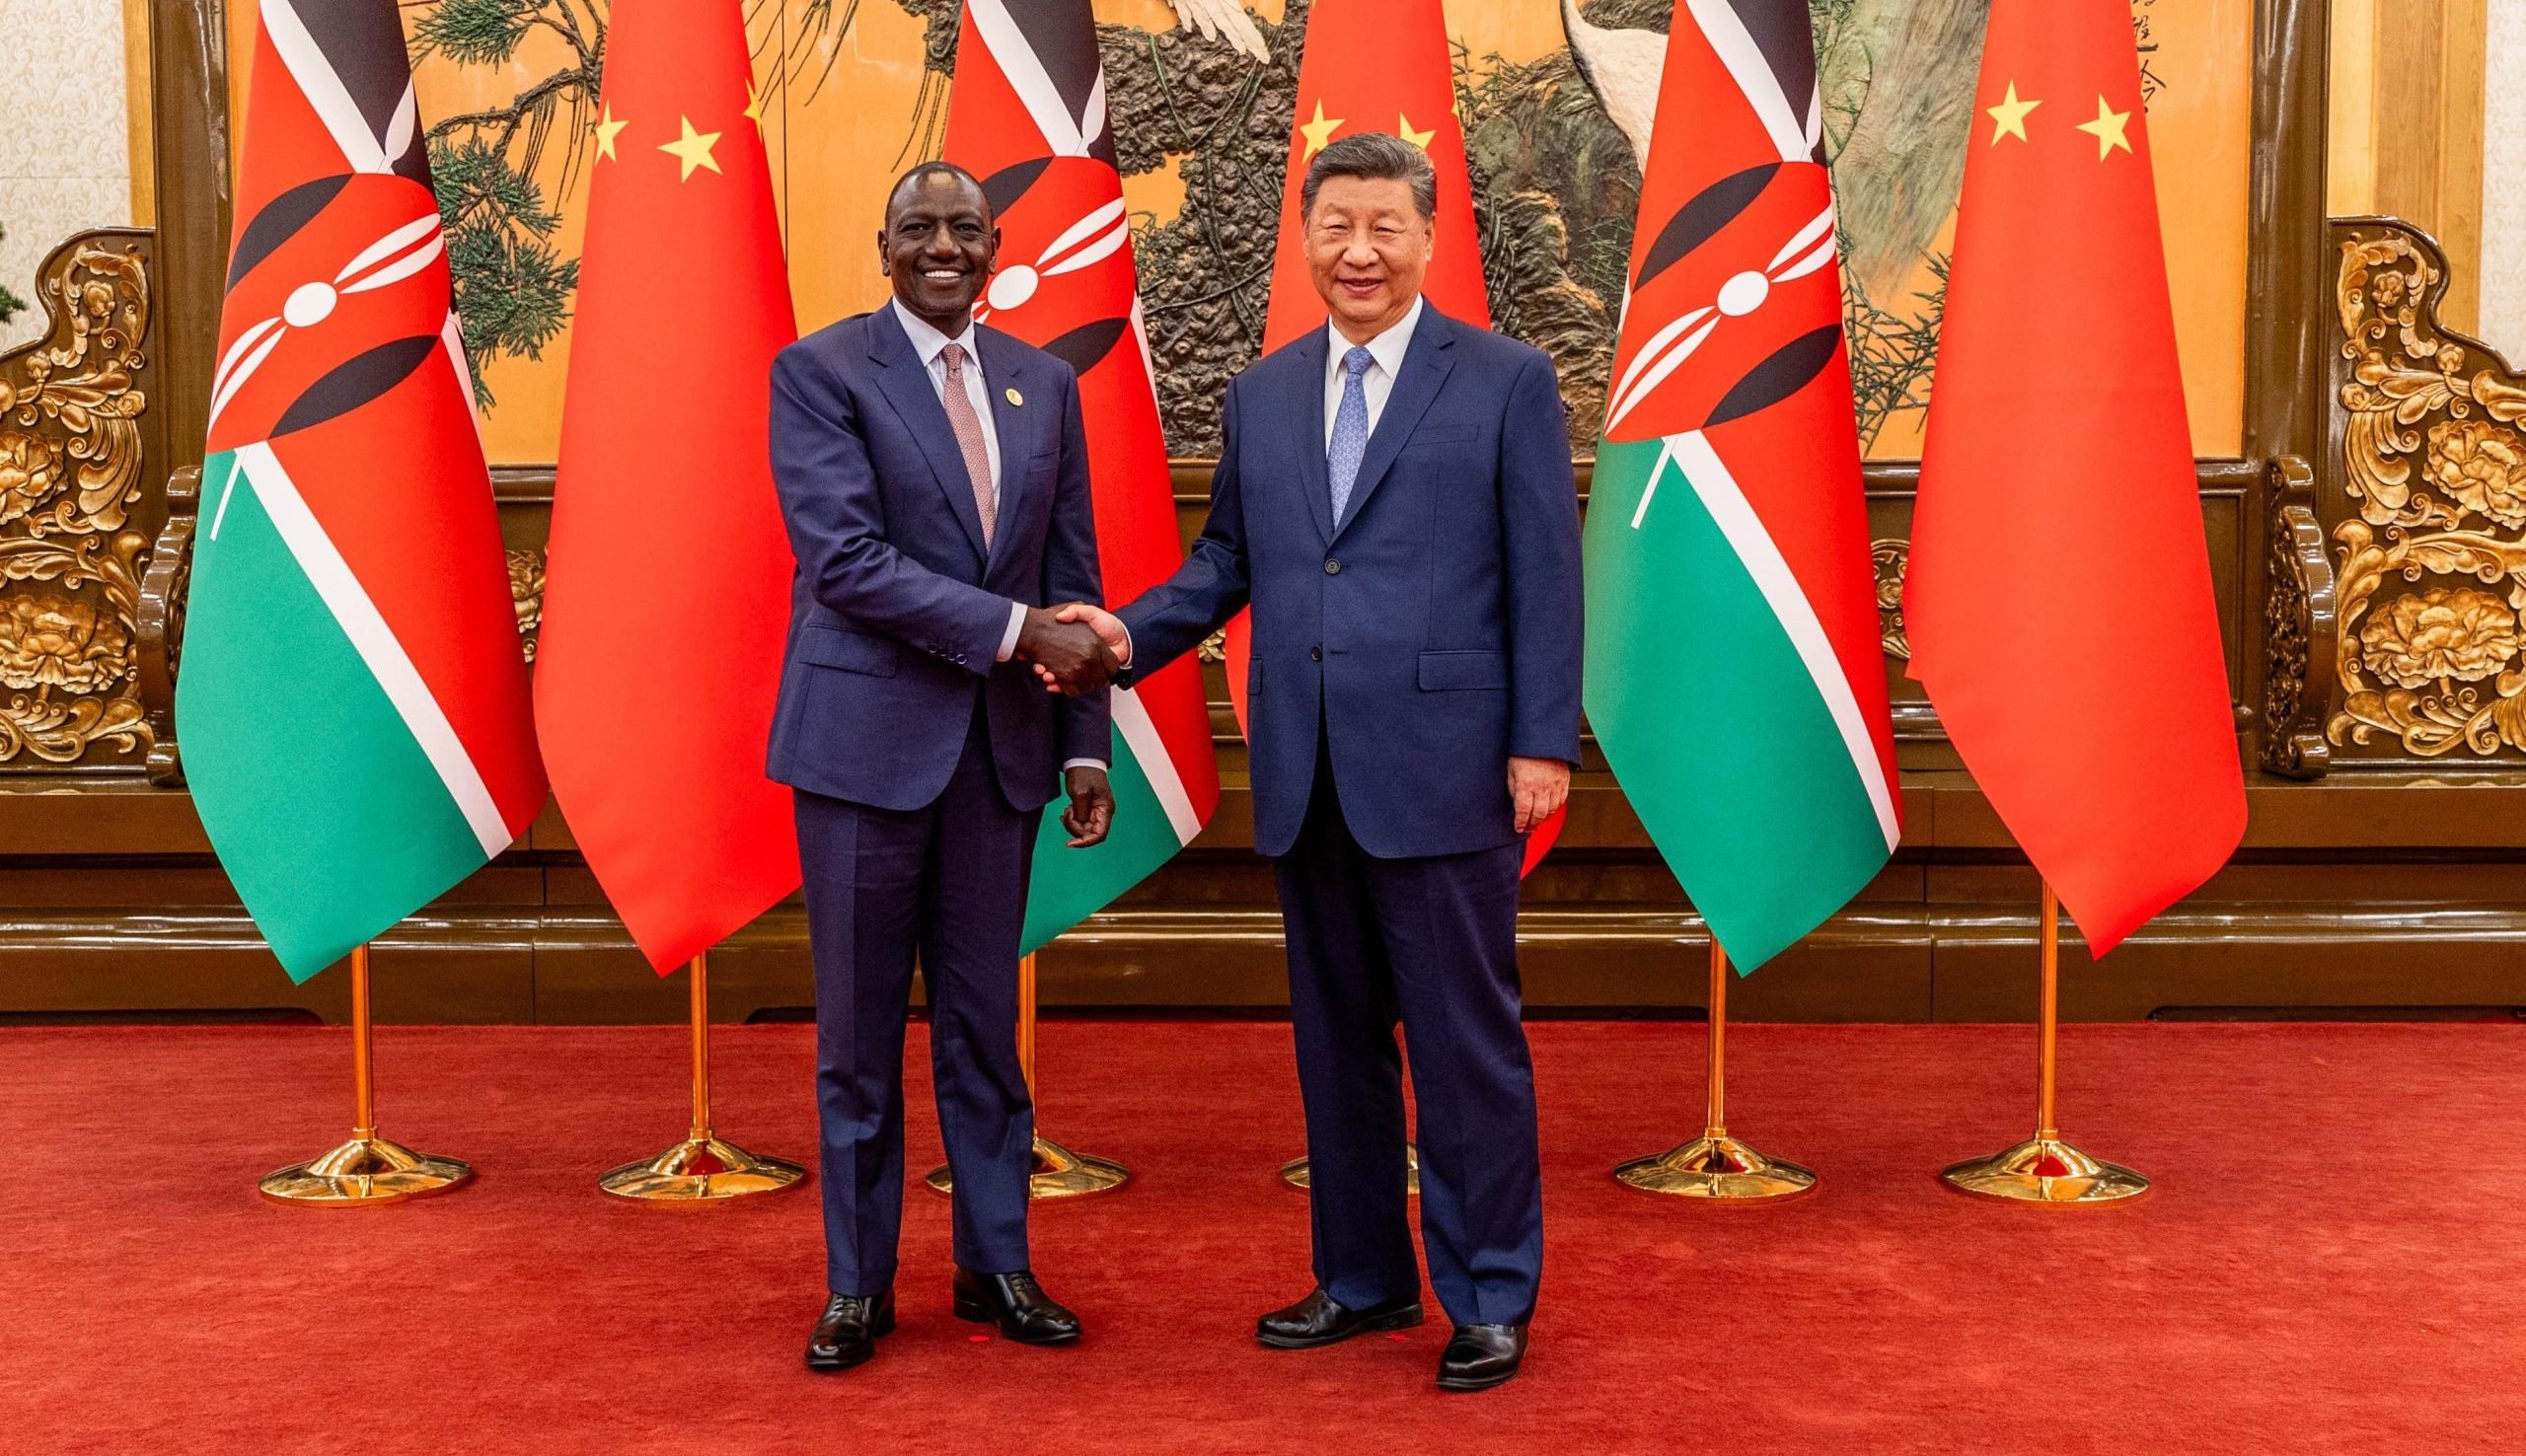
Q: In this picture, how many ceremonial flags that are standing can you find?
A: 6